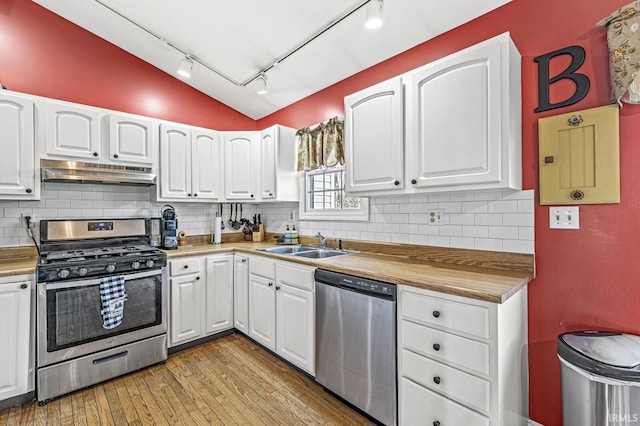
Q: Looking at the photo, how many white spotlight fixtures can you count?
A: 3